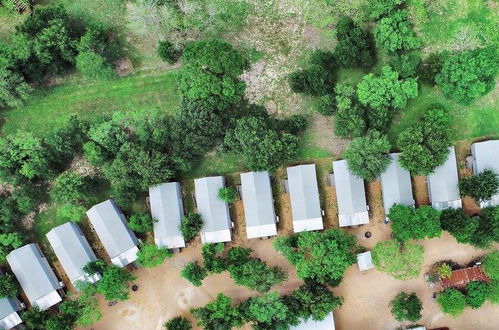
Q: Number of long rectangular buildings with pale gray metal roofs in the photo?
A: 12